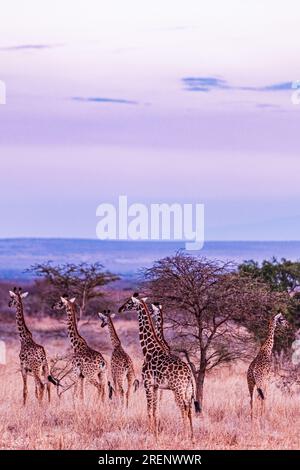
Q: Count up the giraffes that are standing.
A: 6